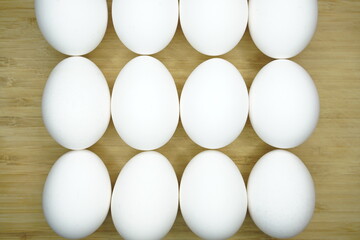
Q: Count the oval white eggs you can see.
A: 12